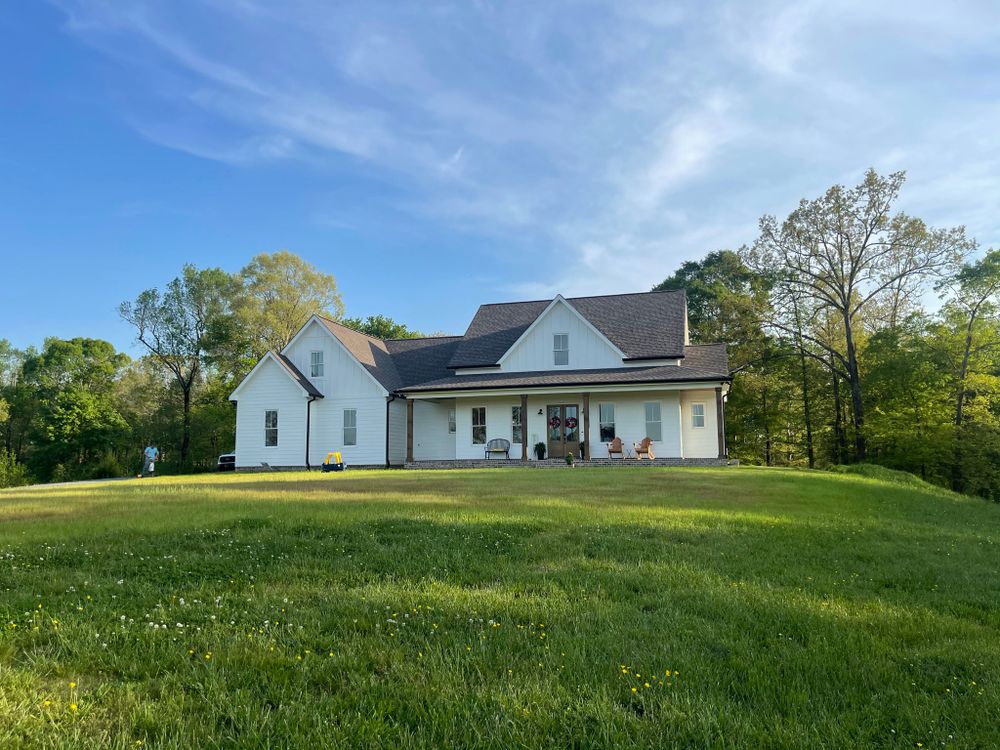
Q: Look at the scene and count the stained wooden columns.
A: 4